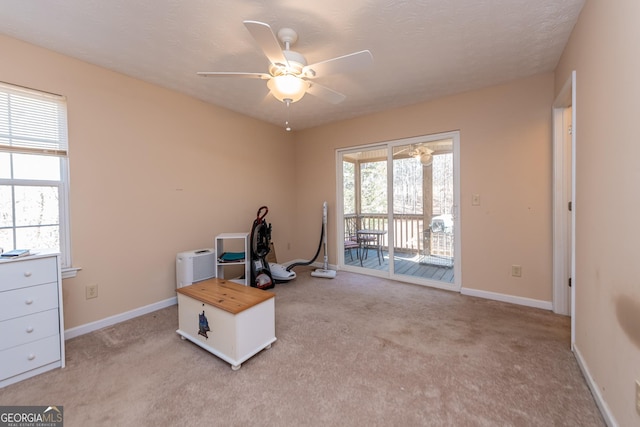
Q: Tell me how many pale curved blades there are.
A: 5